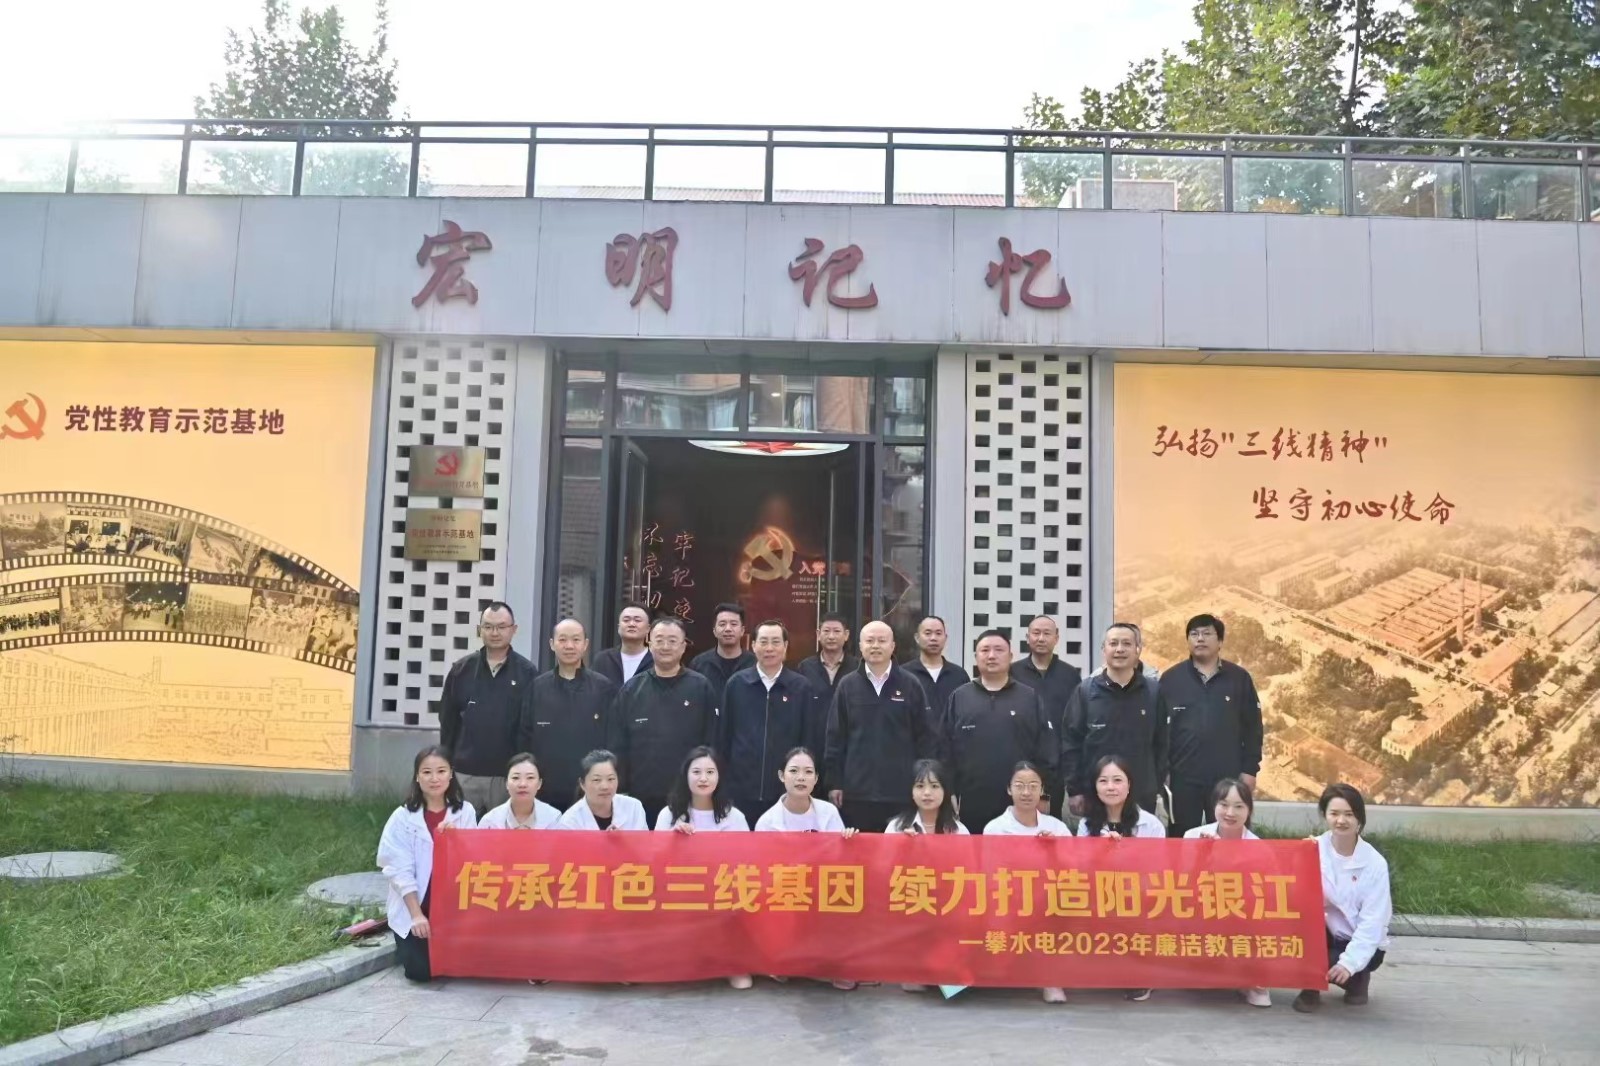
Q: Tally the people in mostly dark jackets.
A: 13